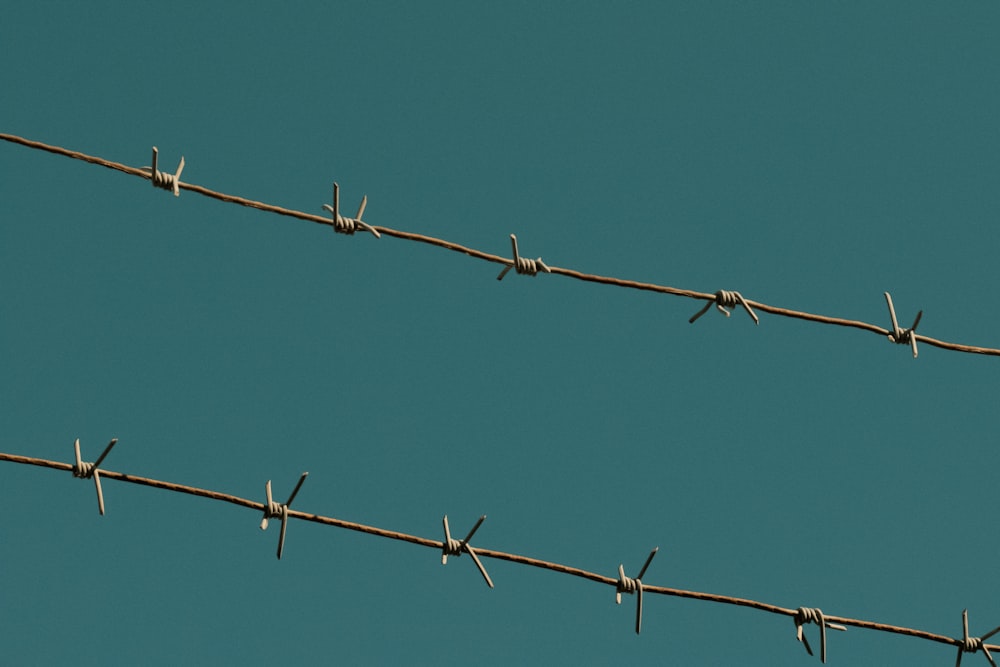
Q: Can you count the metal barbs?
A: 11